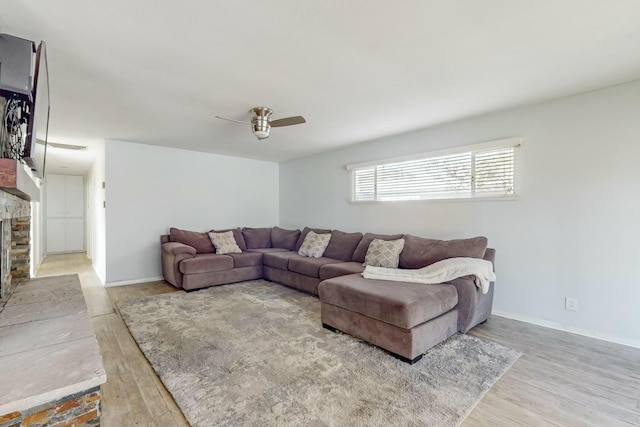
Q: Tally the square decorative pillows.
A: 3